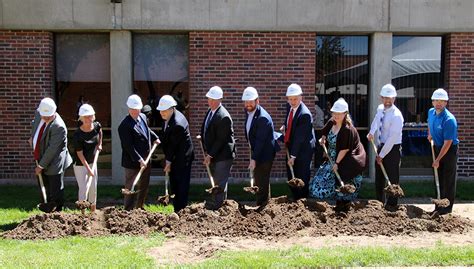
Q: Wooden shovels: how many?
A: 10